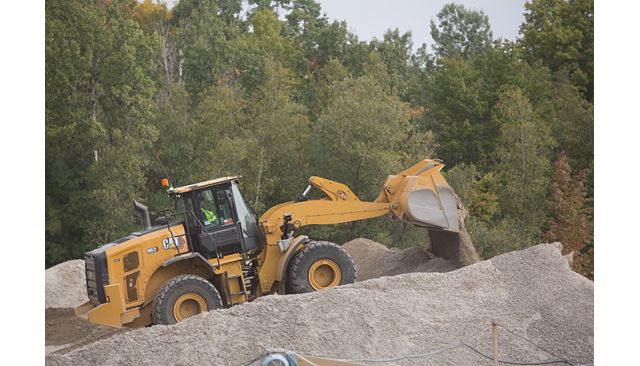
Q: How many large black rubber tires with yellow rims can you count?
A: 2